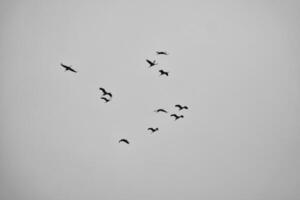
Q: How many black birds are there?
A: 11